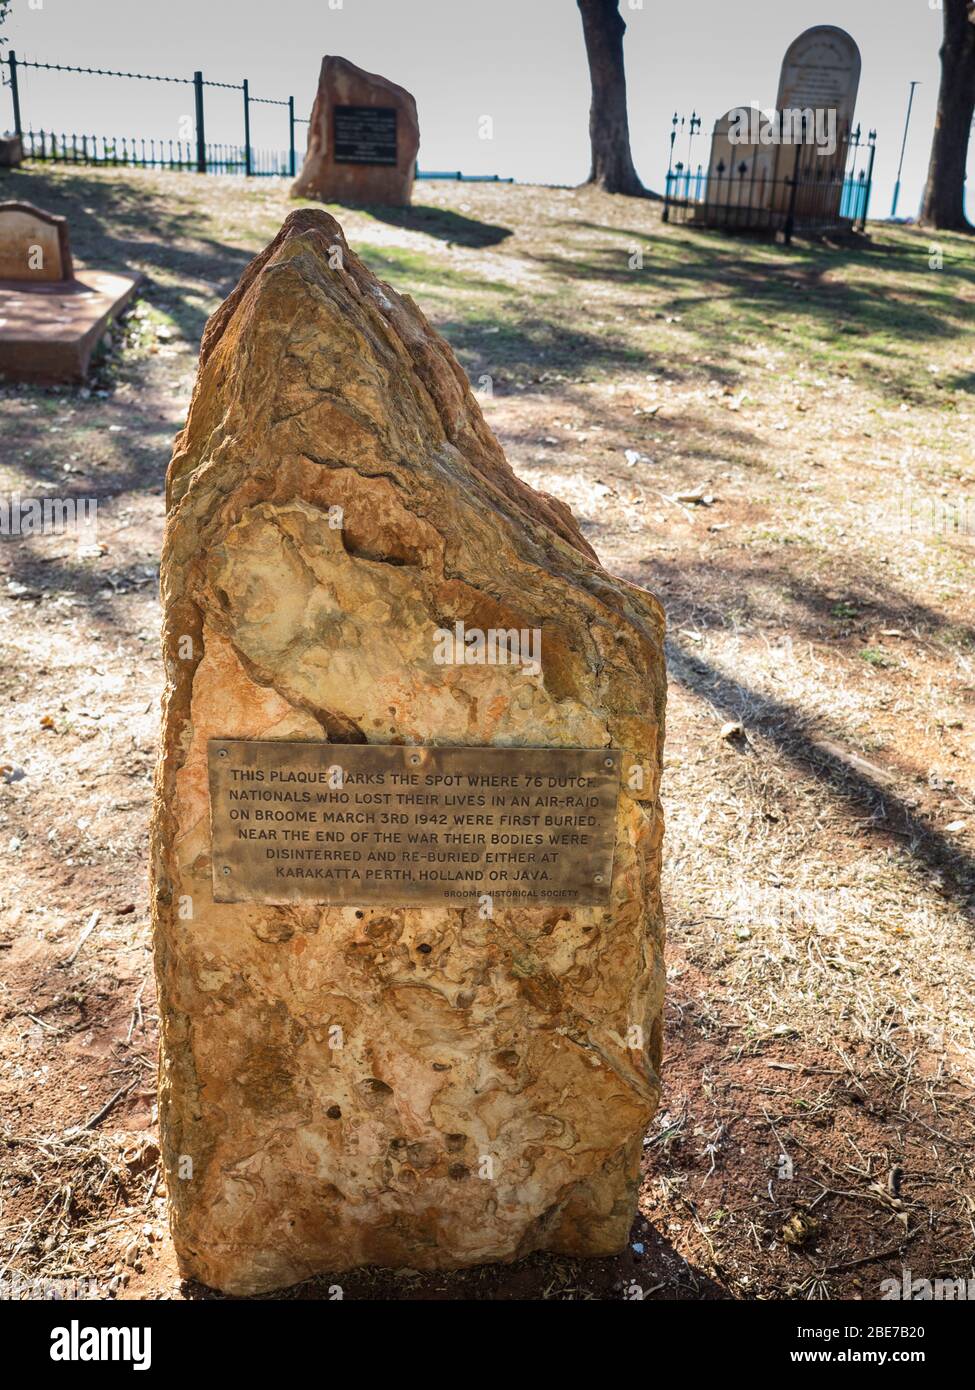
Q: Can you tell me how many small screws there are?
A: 5